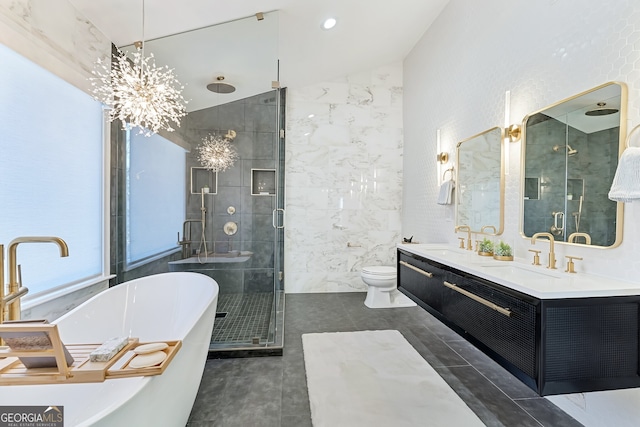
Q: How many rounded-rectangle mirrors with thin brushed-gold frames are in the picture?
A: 2